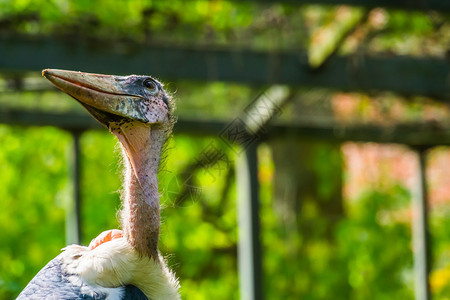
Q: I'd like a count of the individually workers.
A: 0